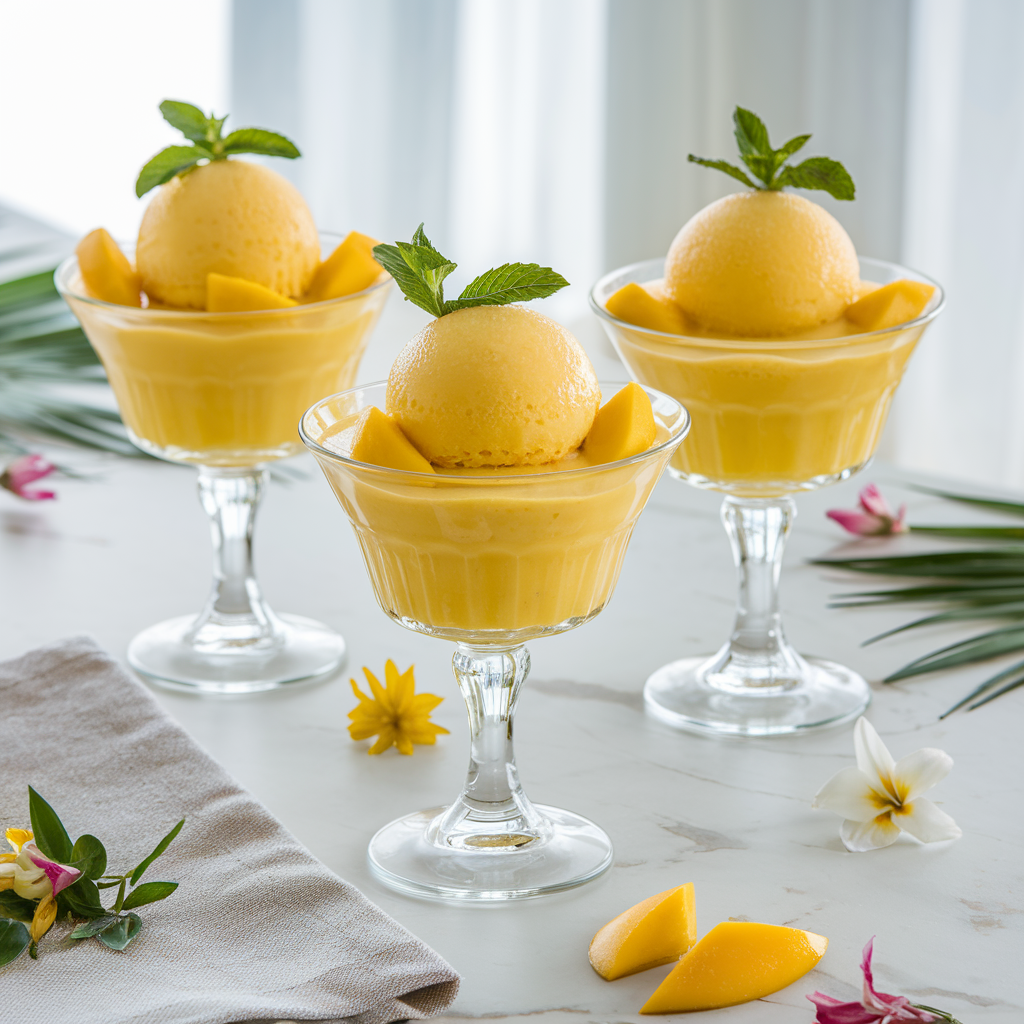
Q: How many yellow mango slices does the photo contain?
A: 9